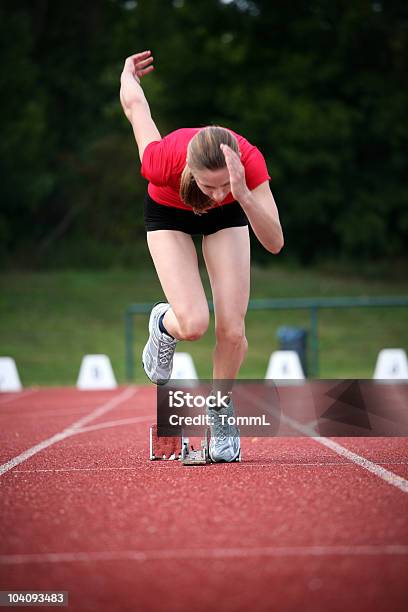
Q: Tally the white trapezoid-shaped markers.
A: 5